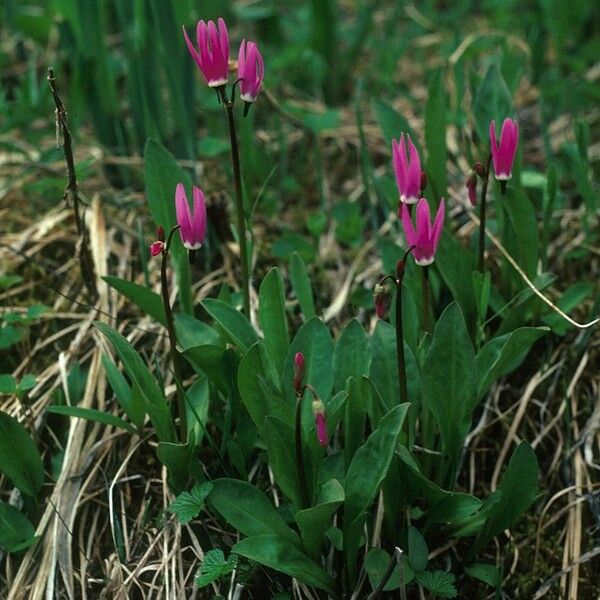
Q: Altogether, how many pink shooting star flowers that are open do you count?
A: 6